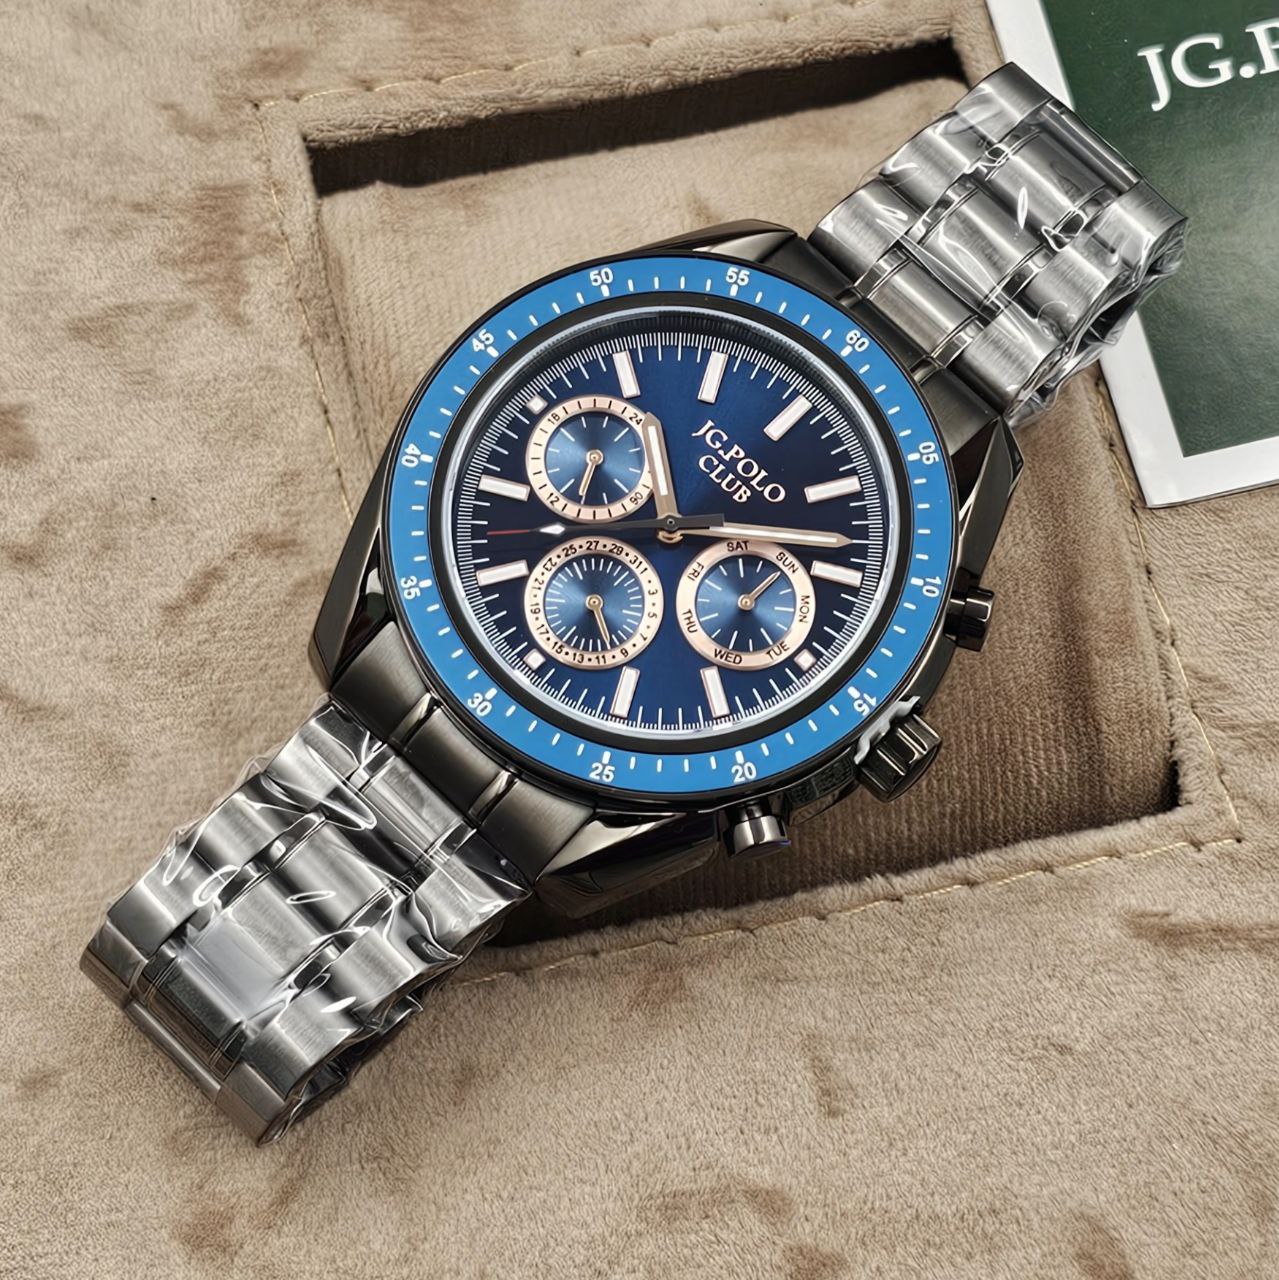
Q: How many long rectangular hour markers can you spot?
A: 9